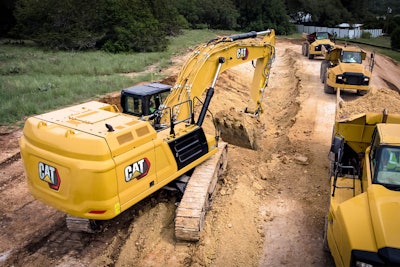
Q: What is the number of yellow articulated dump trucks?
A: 3